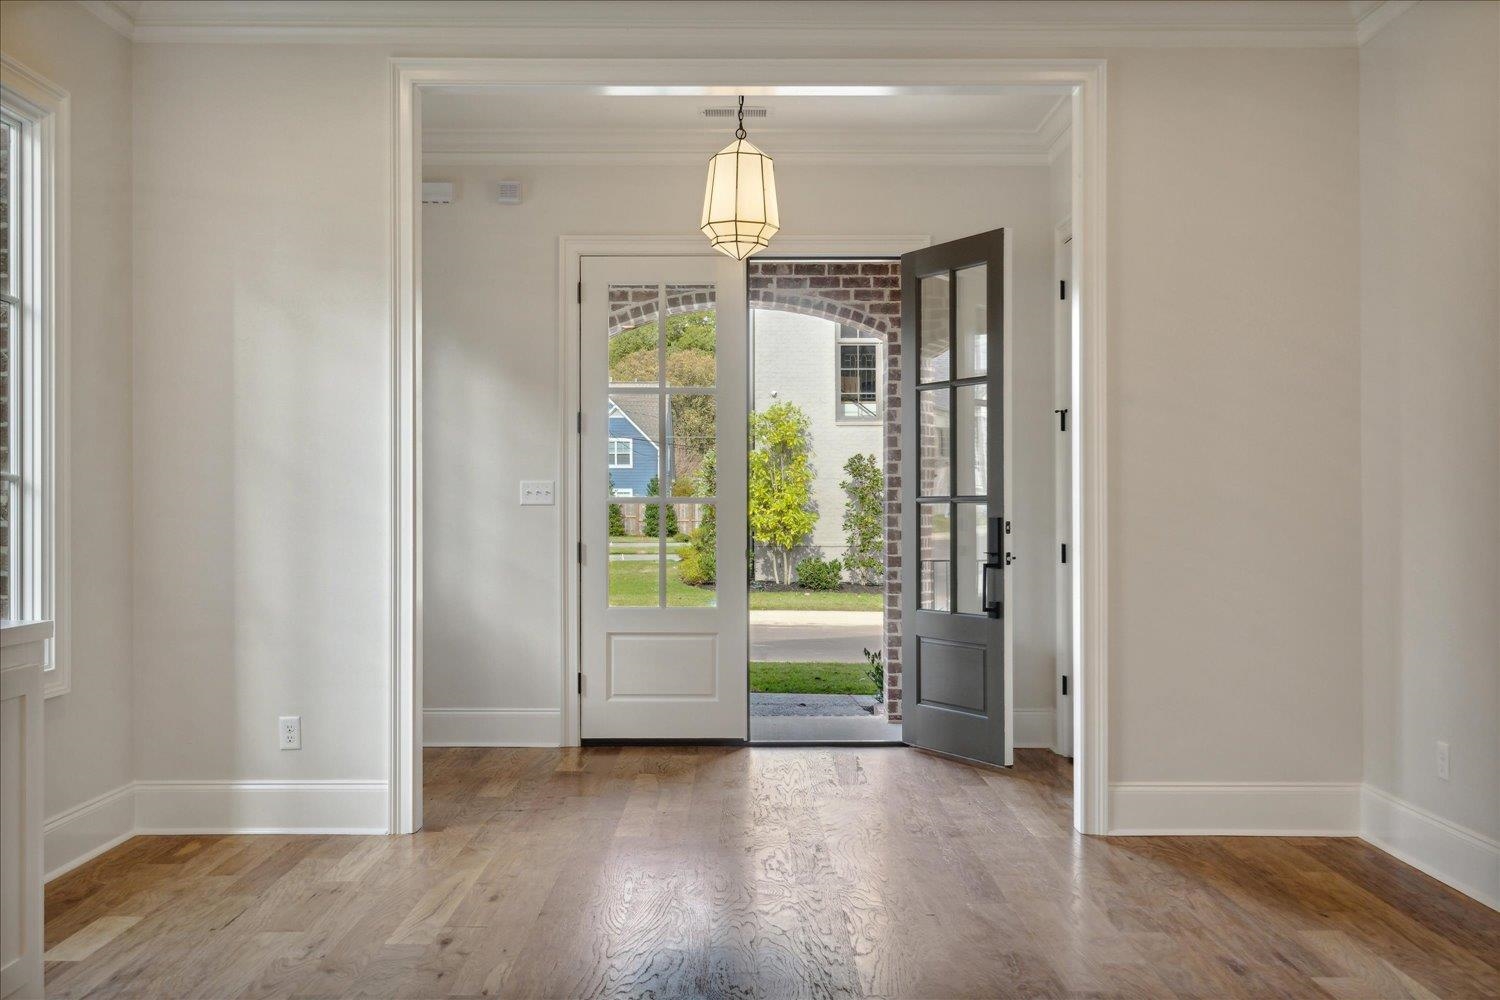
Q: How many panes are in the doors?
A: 12